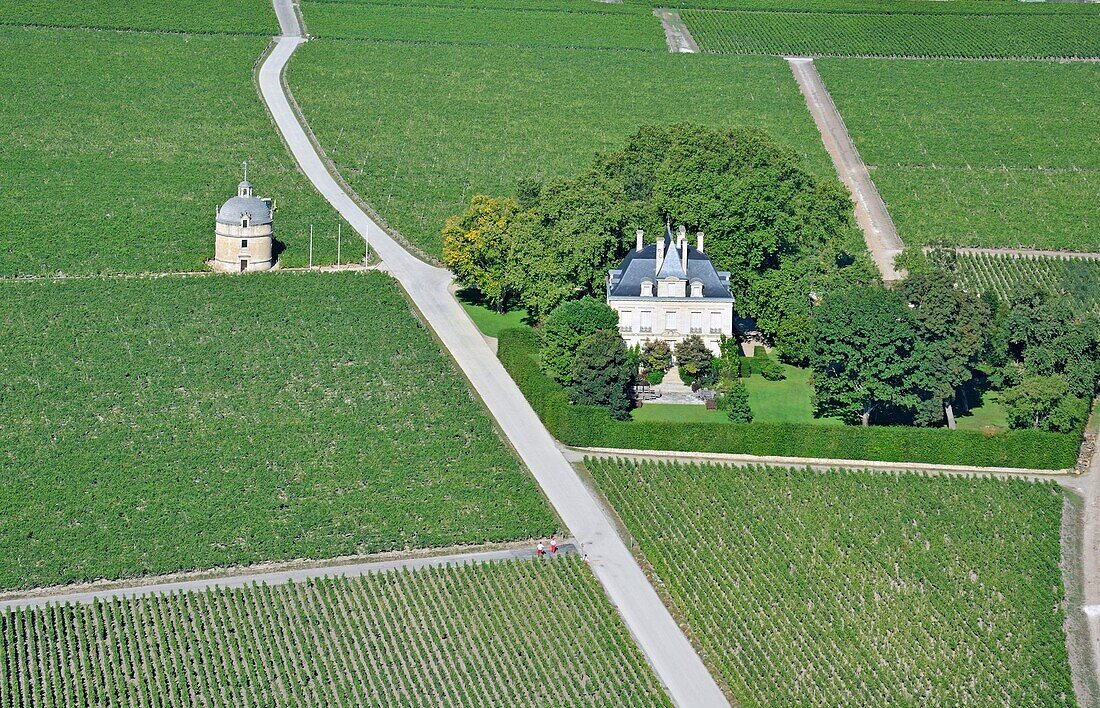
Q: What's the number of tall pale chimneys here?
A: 5